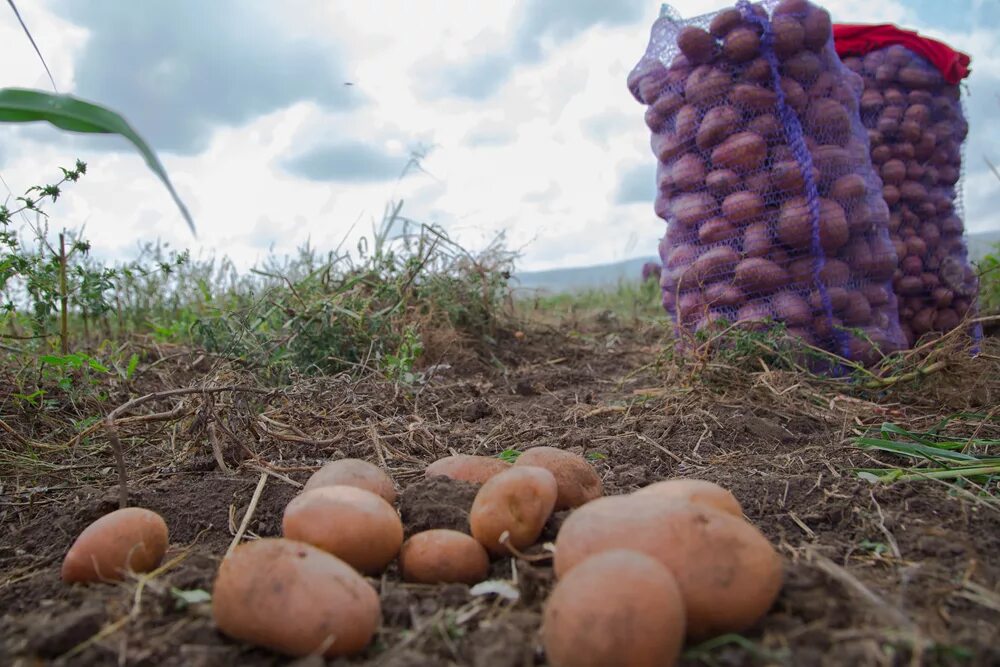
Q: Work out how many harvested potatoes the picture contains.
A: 11